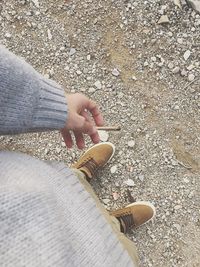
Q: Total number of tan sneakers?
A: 2